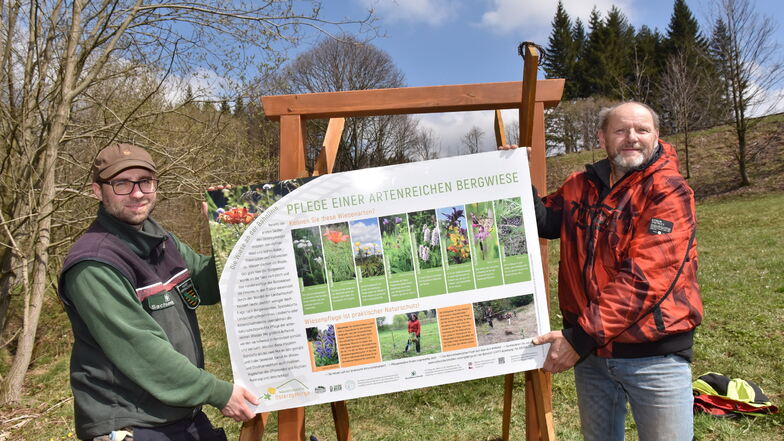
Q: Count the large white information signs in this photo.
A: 1